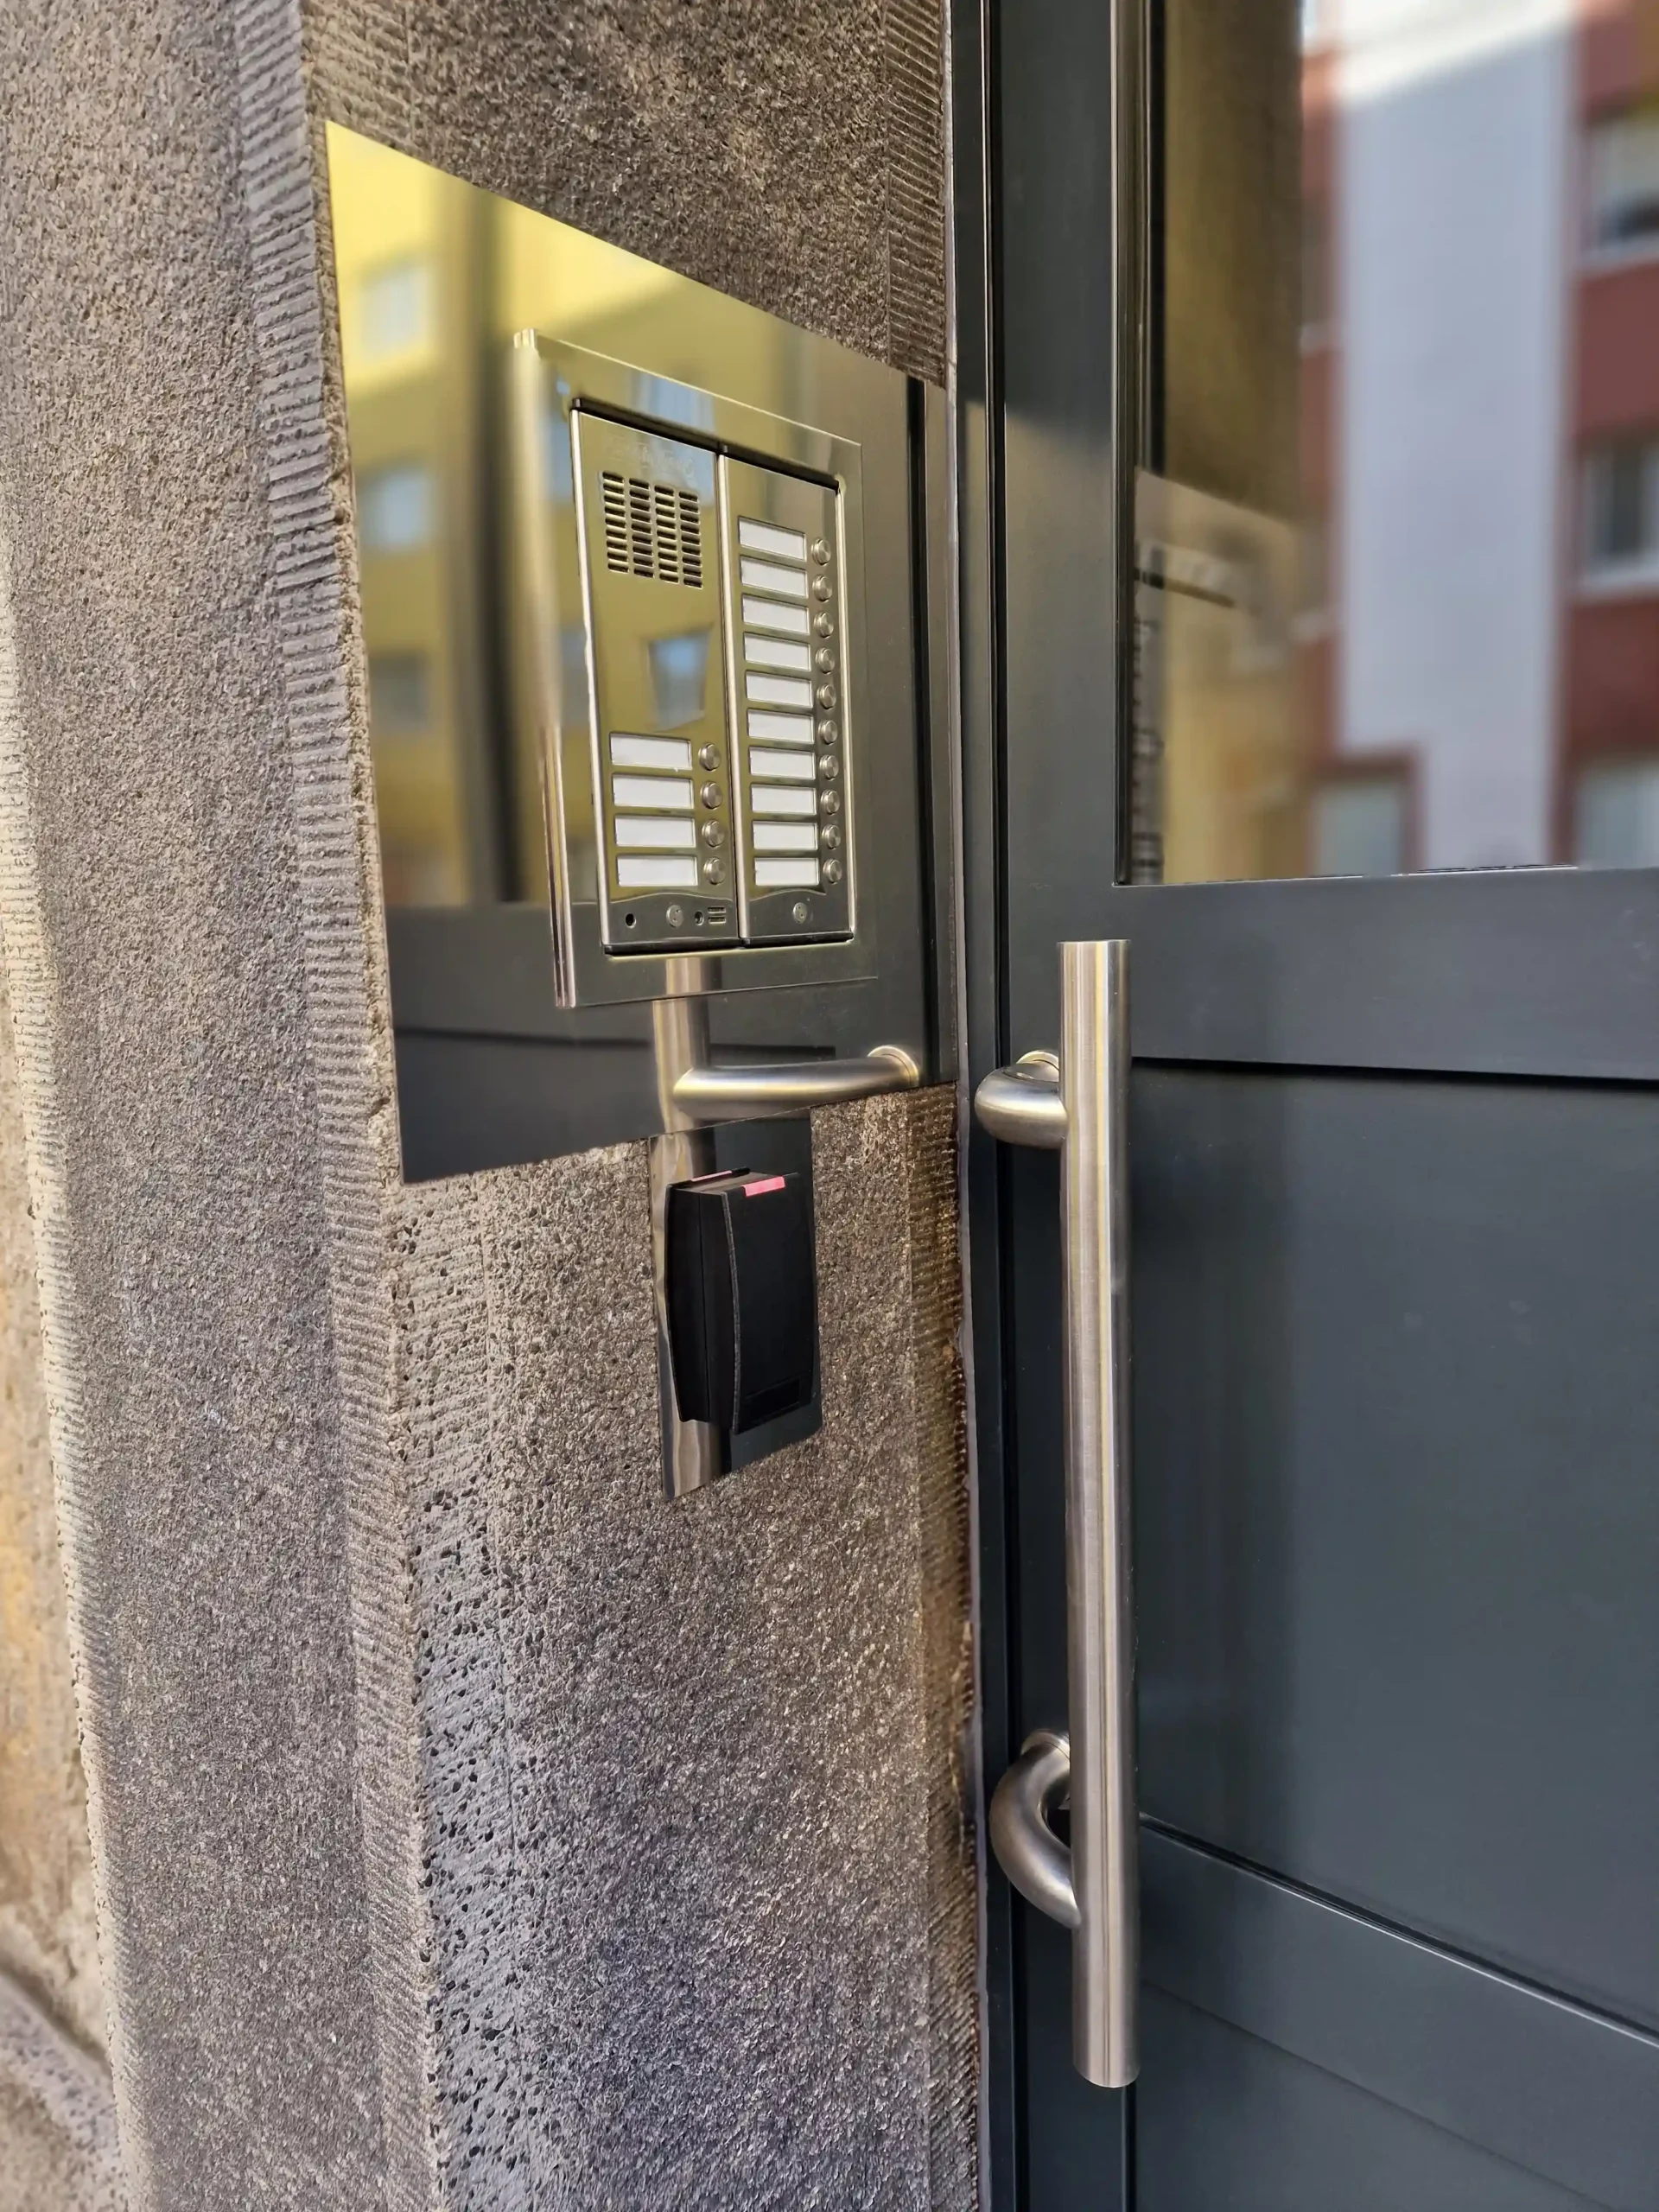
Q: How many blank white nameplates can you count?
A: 14